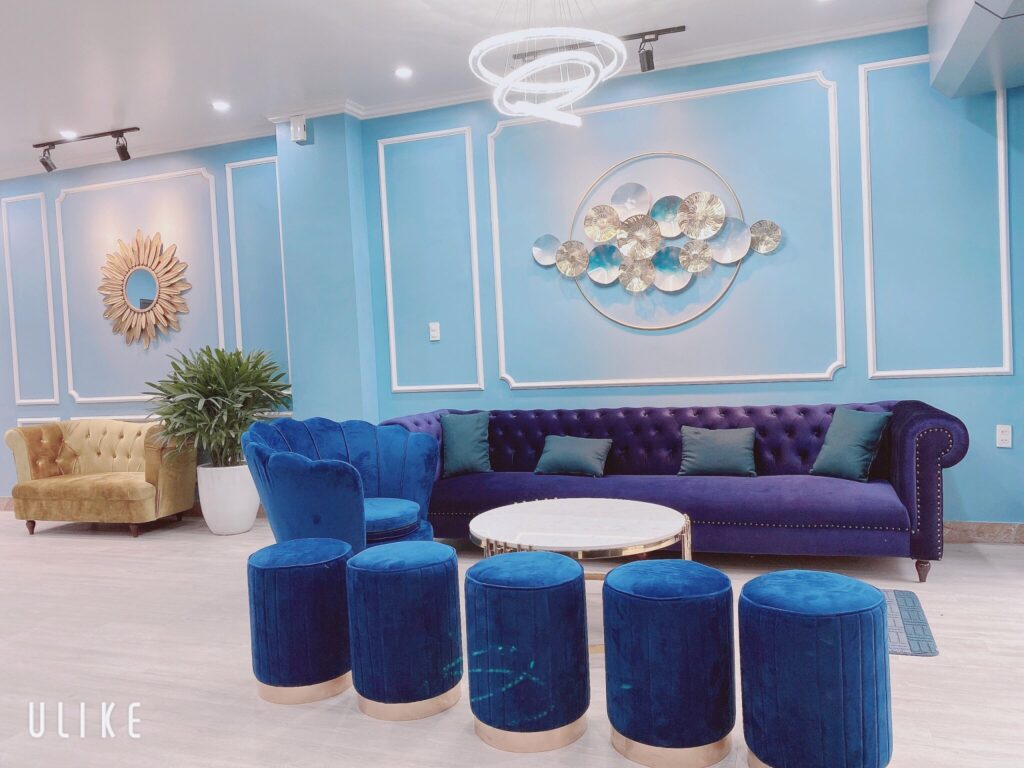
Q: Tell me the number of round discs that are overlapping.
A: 13